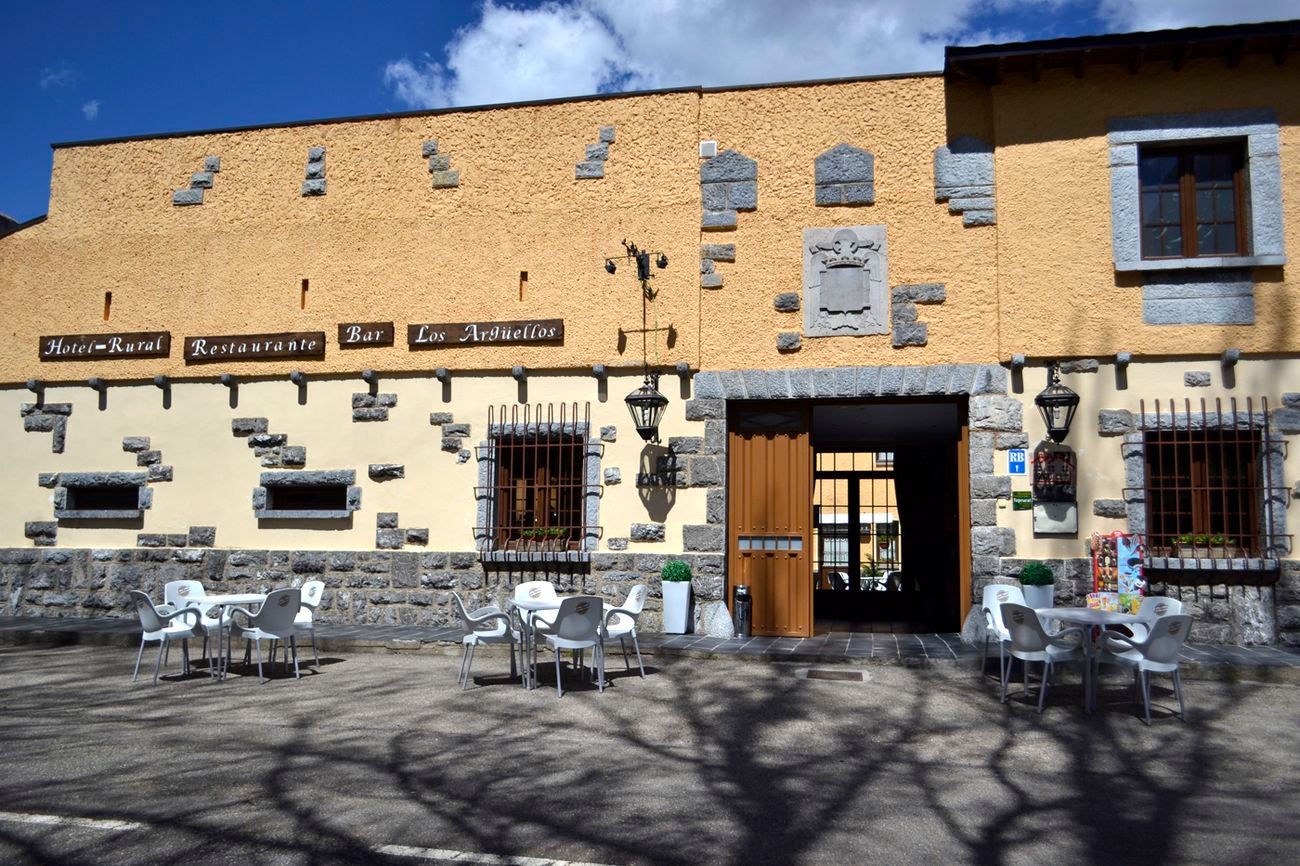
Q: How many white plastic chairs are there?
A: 12